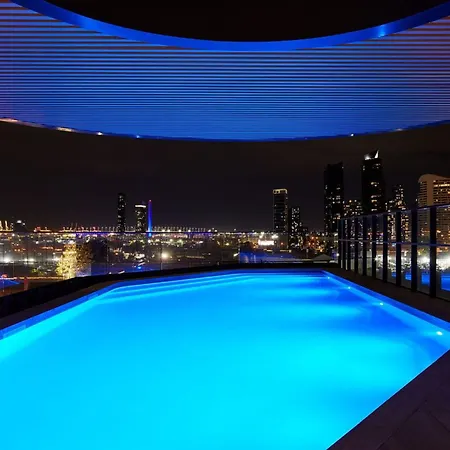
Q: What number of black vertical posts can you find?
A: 10